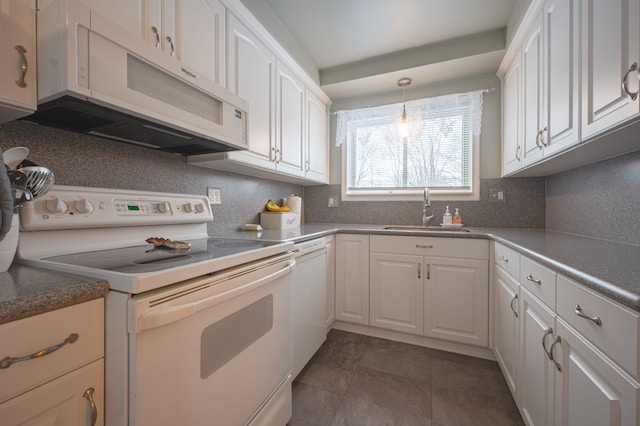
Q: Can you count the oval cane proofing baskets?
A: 0